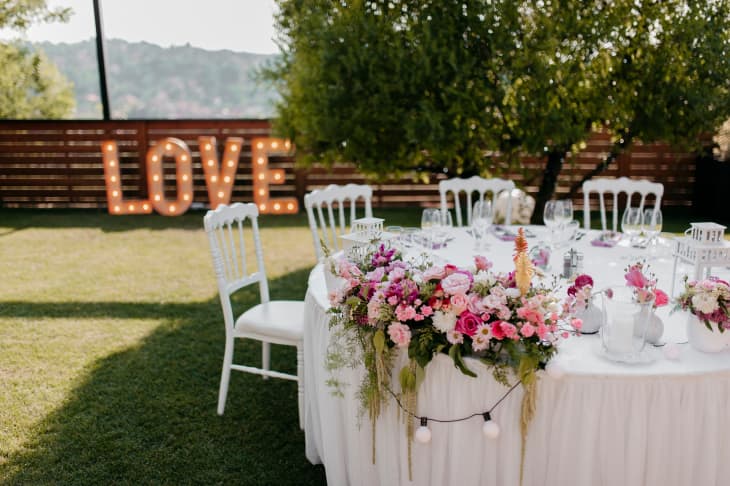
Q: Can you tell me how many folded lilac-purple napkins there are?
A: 3